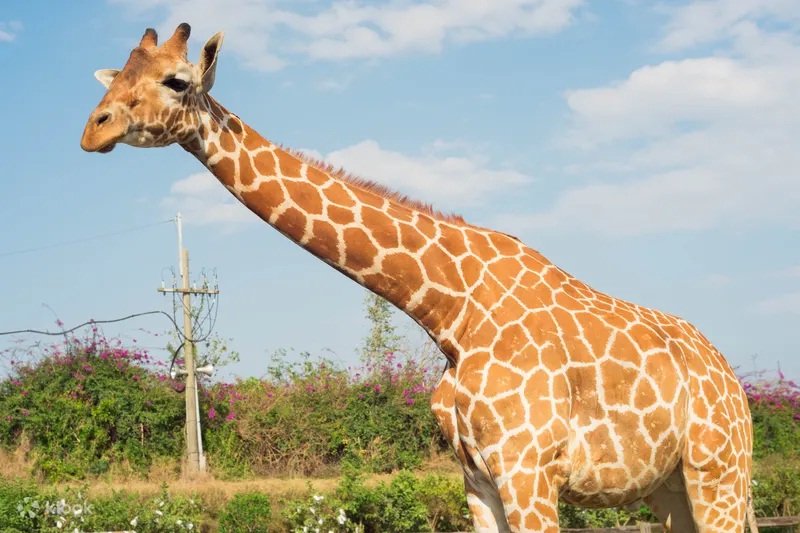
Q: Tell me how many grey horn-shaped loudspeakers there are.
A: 2